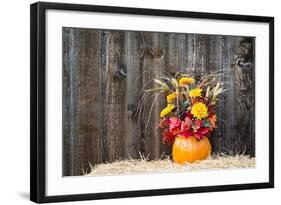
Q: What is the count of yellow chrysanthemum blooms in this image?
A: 5